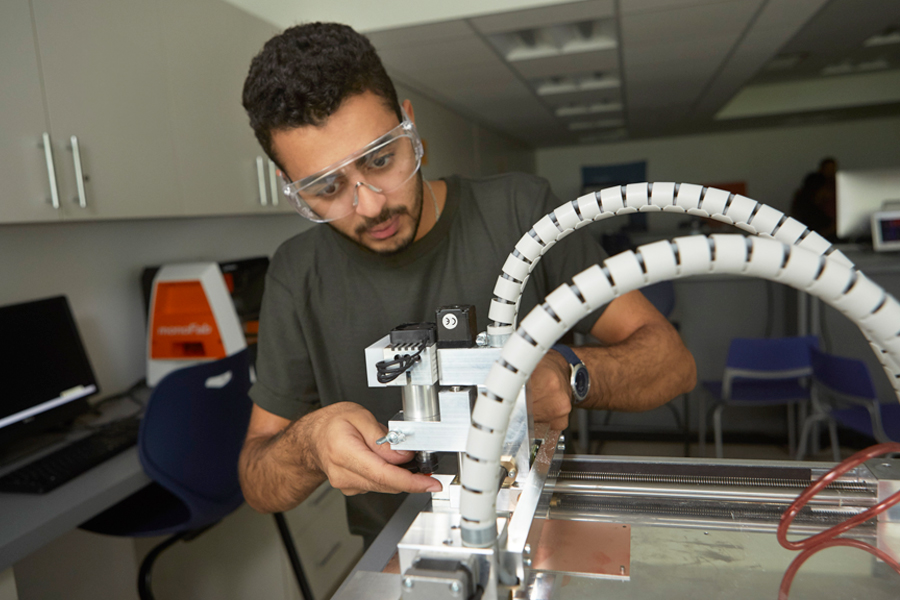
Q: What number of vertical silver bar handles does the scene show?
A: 4